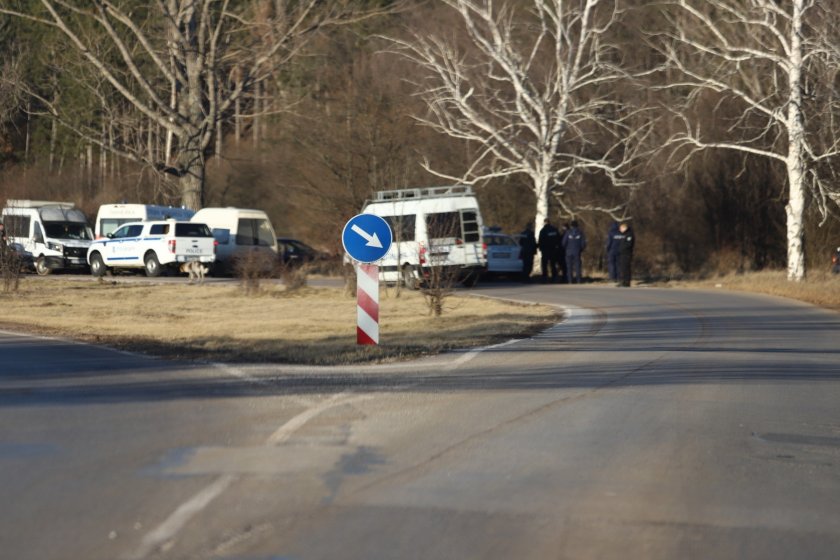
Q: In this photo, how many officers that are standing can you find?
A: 6